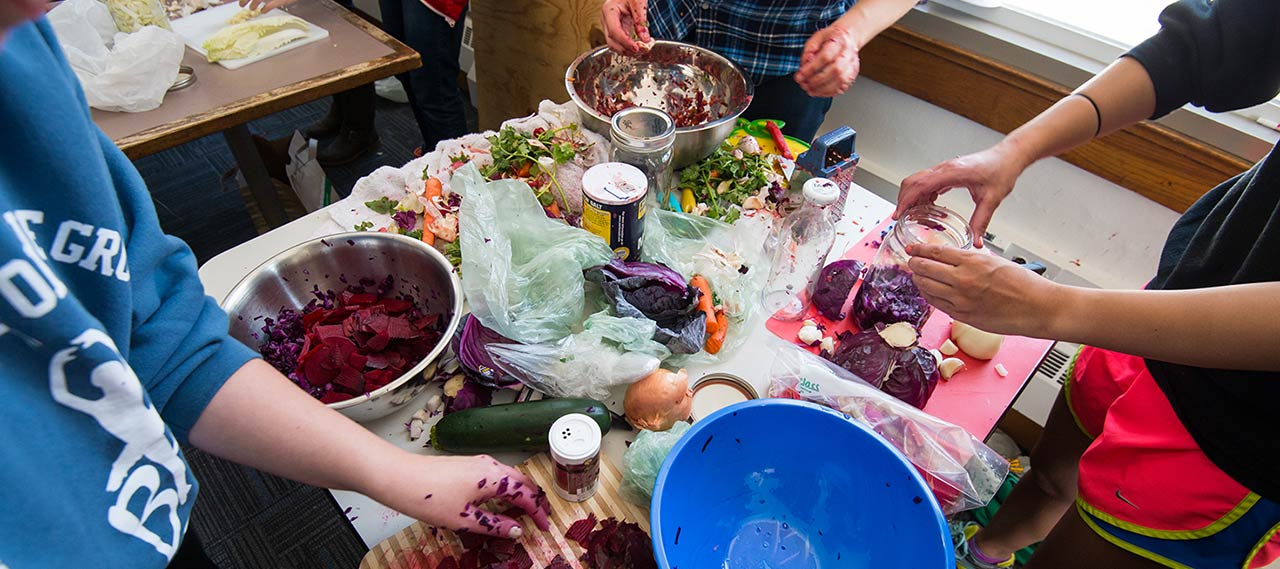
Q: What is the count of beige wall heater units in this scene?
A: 2